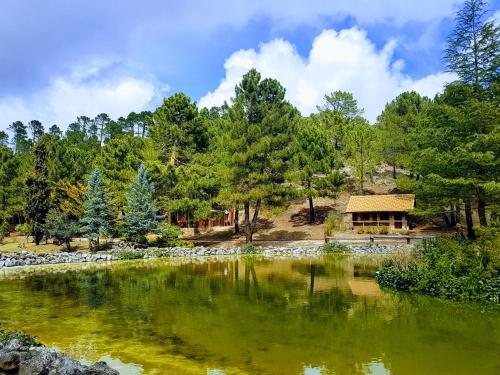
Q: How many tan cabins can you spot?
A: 1